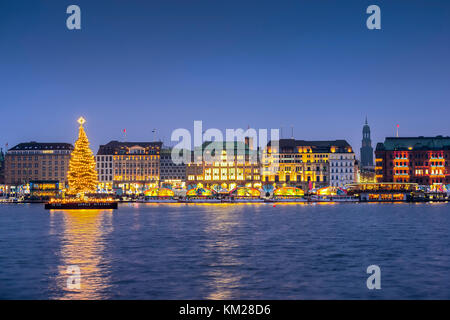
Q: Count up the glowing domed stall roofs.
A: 5